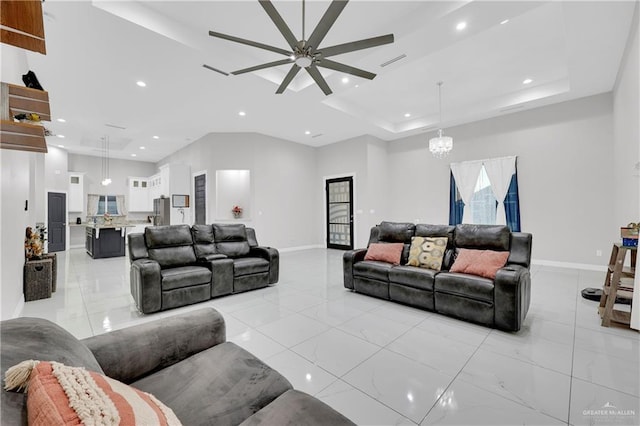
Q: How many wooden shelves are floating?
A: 3